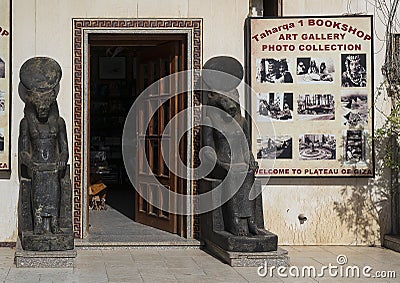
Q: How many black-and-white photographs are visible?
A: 9